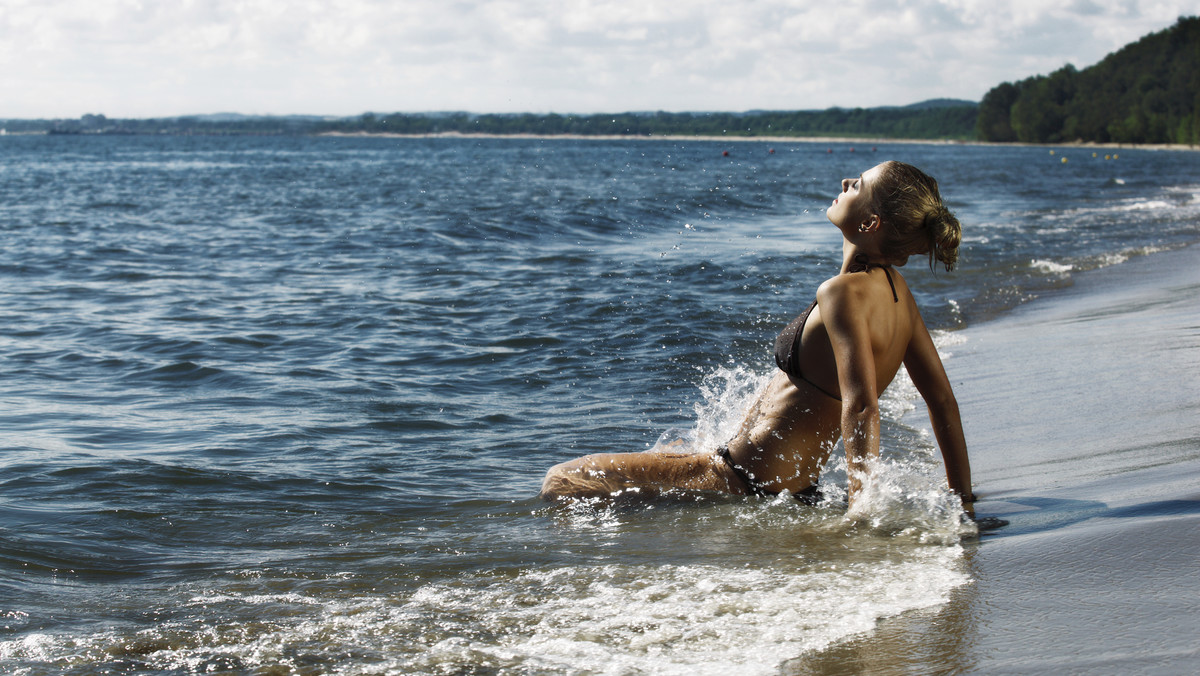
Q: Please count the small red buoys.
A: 5